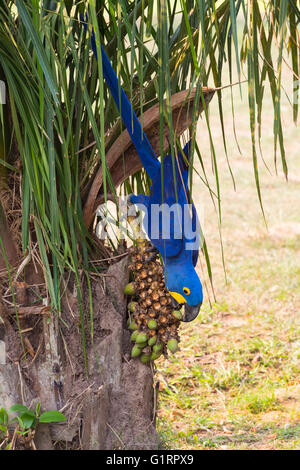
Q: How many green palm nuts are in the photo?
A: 14